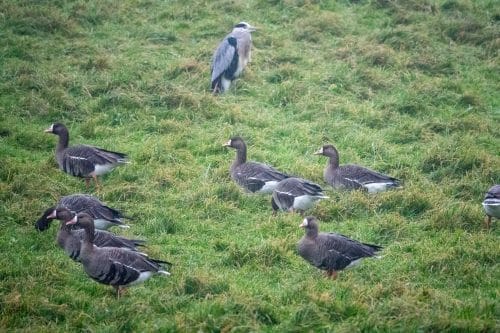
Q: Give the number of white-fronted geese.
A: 9